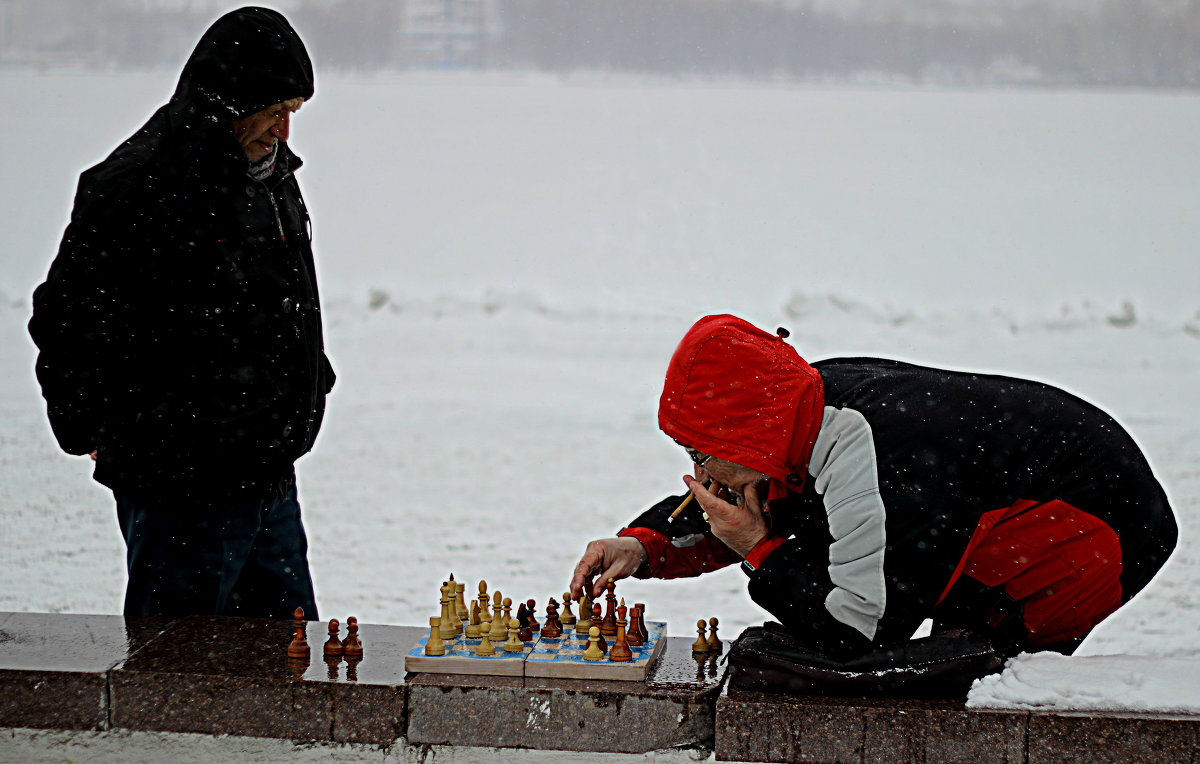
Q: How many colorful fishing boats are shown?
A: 0